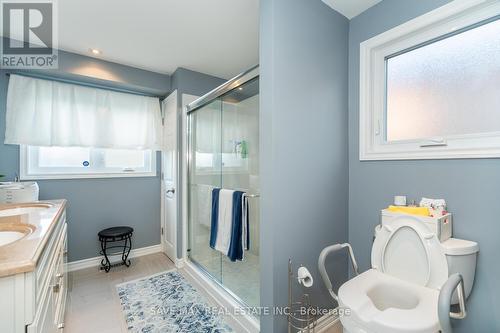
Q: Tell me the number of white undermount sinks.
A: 2